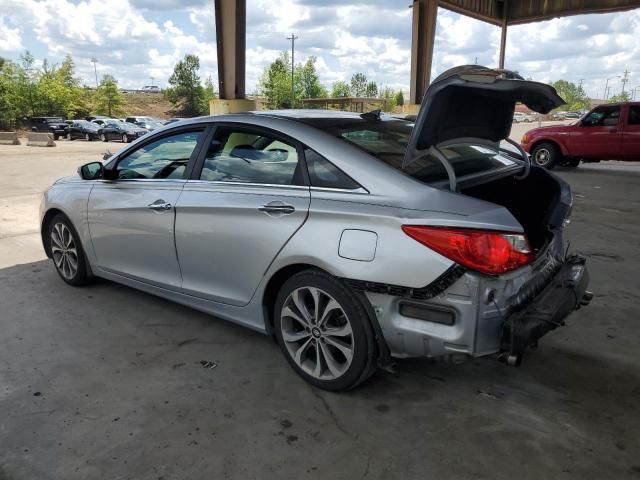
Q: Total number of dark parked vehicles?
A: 3